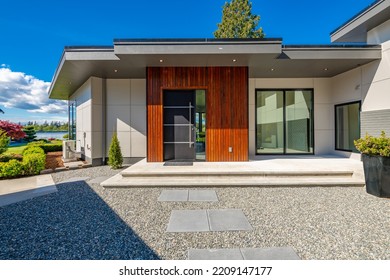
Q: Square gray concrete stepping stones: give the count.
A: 6